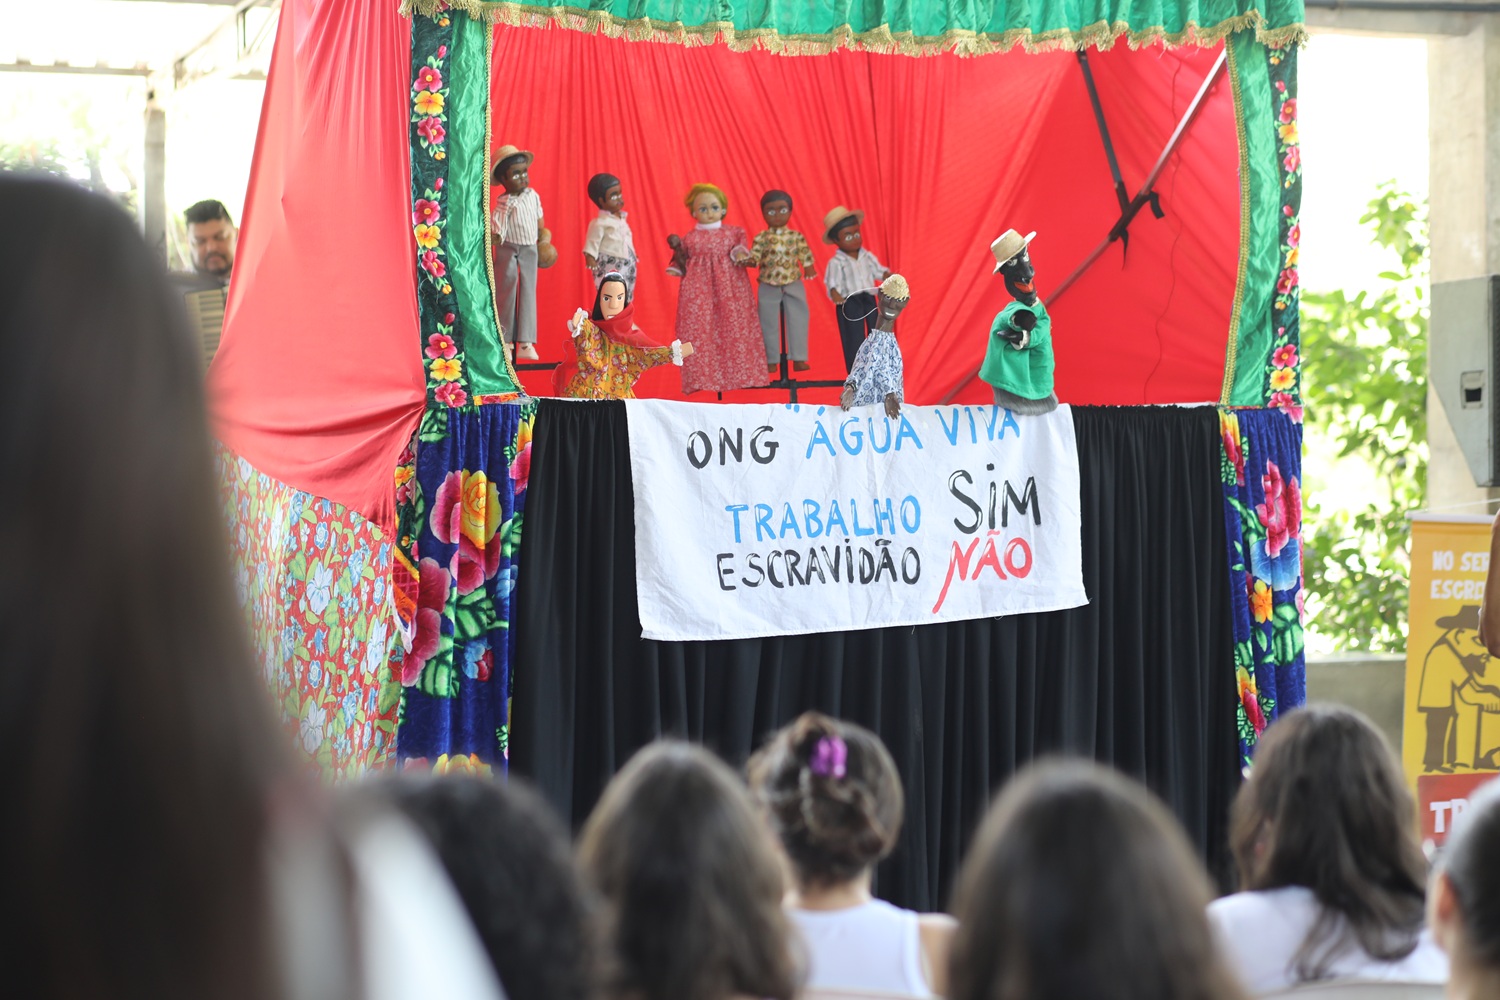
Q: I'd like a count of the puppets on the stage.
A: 8